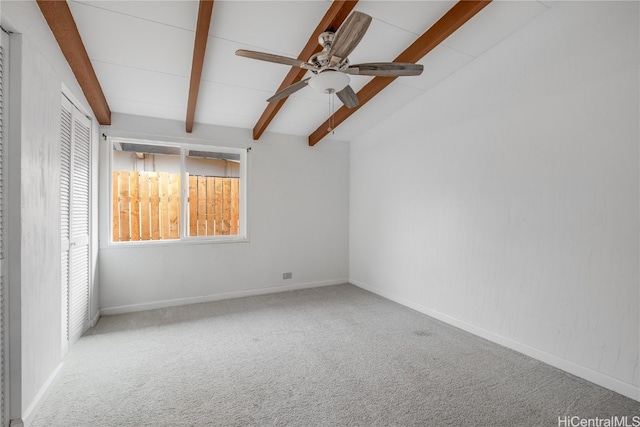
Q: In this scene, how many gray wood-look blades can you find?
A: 5